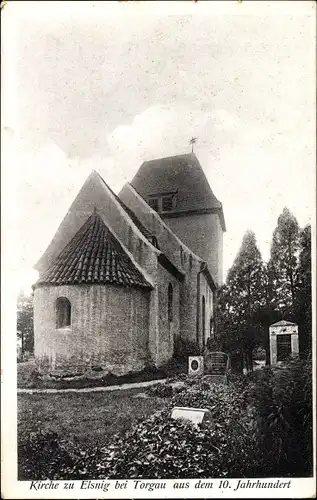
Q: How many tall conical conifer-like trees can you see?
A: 3